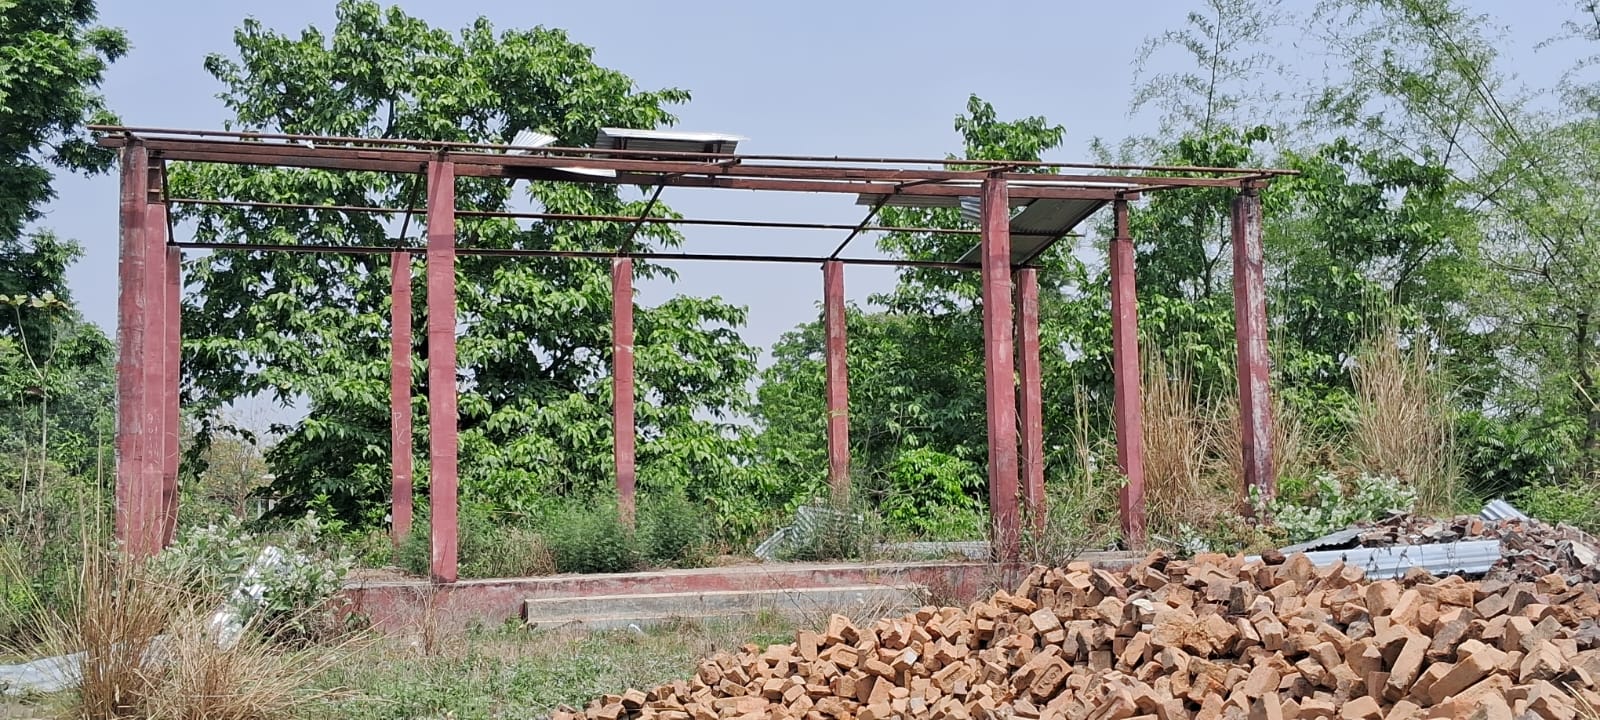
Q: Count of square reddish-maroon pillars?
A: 11